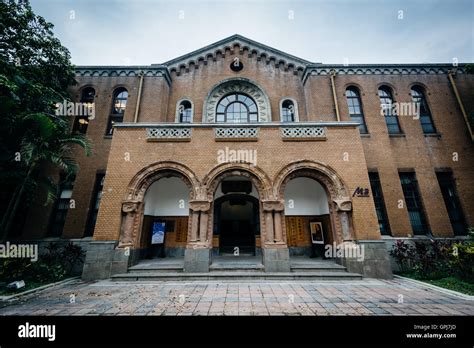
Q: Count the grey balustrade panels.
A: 3